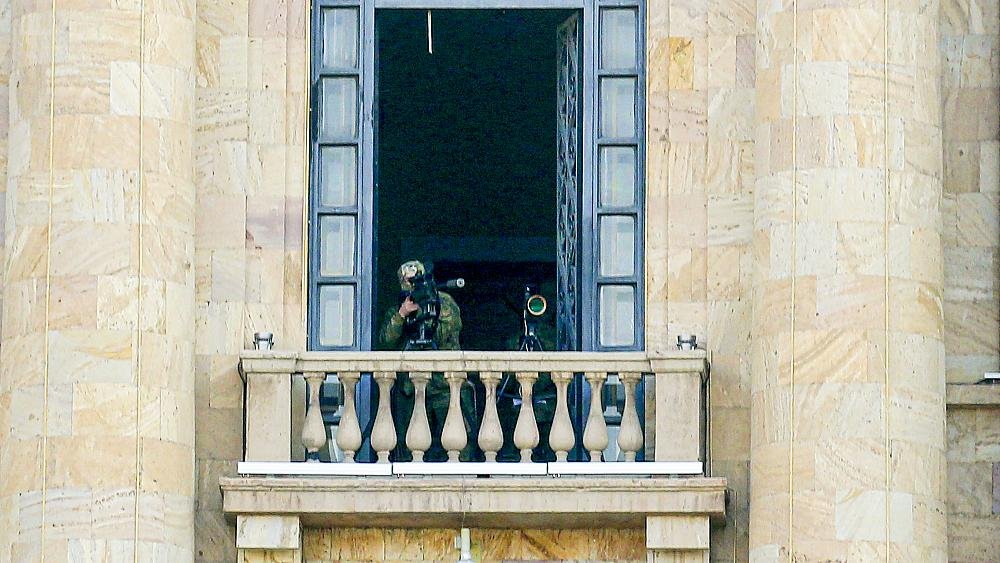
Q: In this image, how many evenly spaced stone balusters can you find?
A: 10